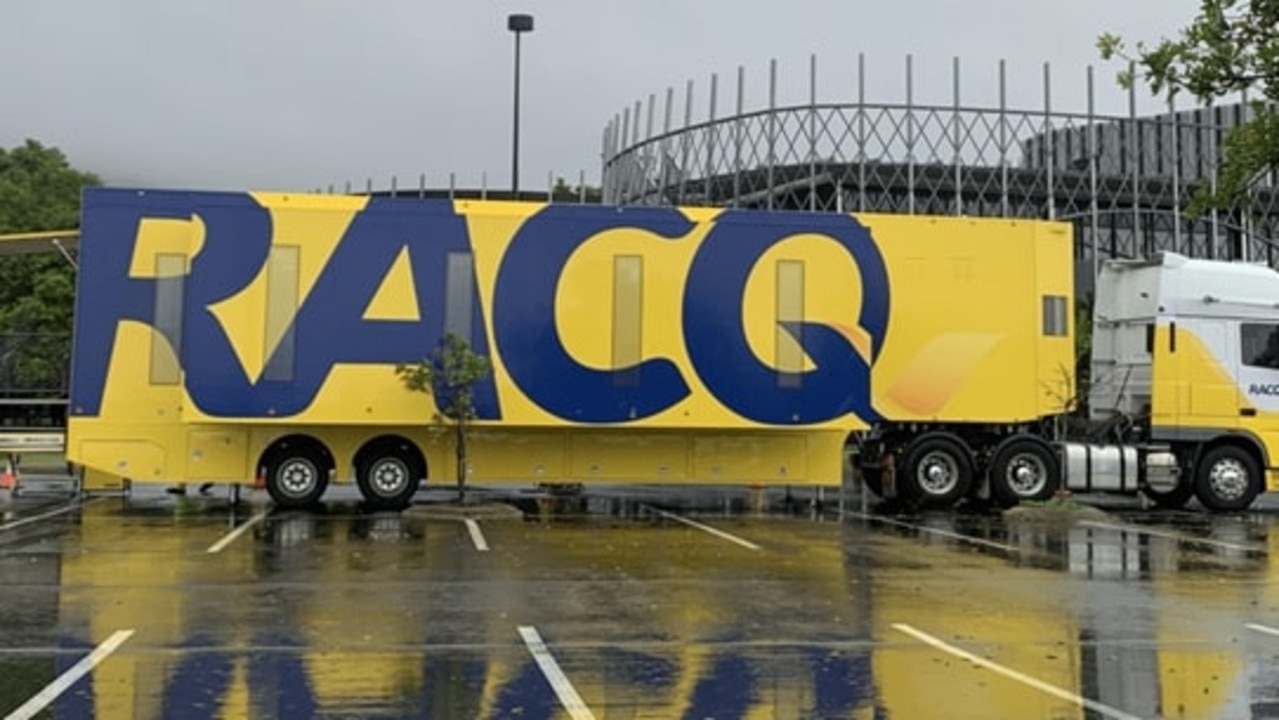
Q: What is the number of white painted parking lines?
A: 10